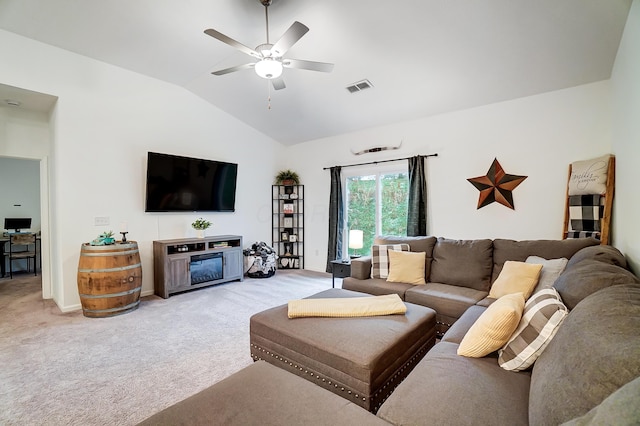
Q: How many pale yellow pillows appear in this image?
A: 3